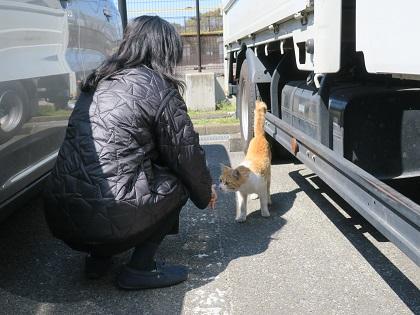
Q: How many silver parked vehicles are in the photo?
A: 1